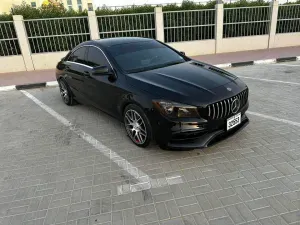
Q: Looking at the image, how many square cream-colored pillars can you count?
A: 5